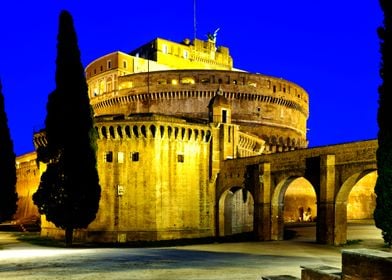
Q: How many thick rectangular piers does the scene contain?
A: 2